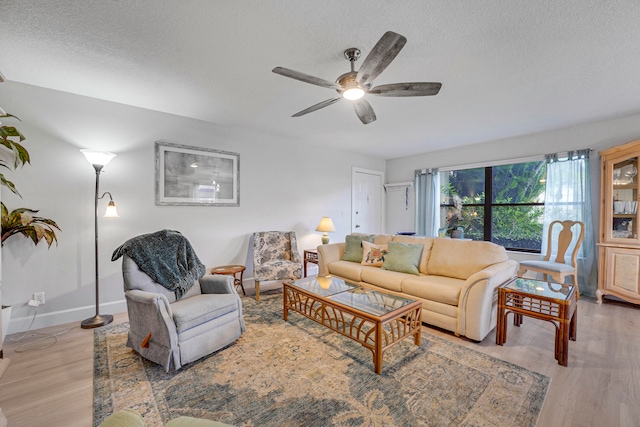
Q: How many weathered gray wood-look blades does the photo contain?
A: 5